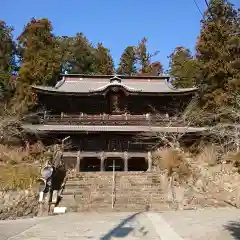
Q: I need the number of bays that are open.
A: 3